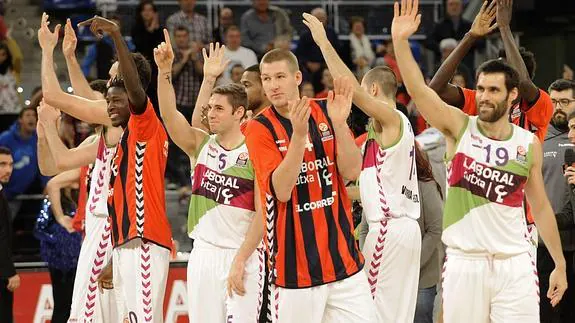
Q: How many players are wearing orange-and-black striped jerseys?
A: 3